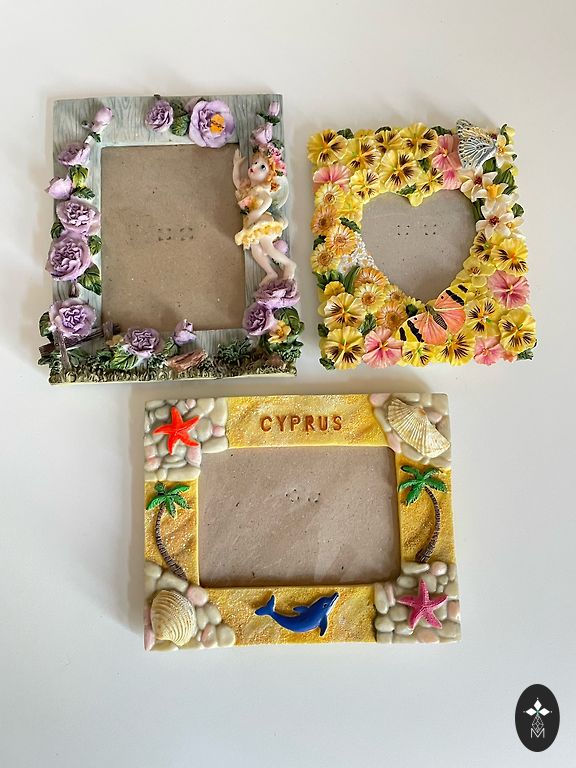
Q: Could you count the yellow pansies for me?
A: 15